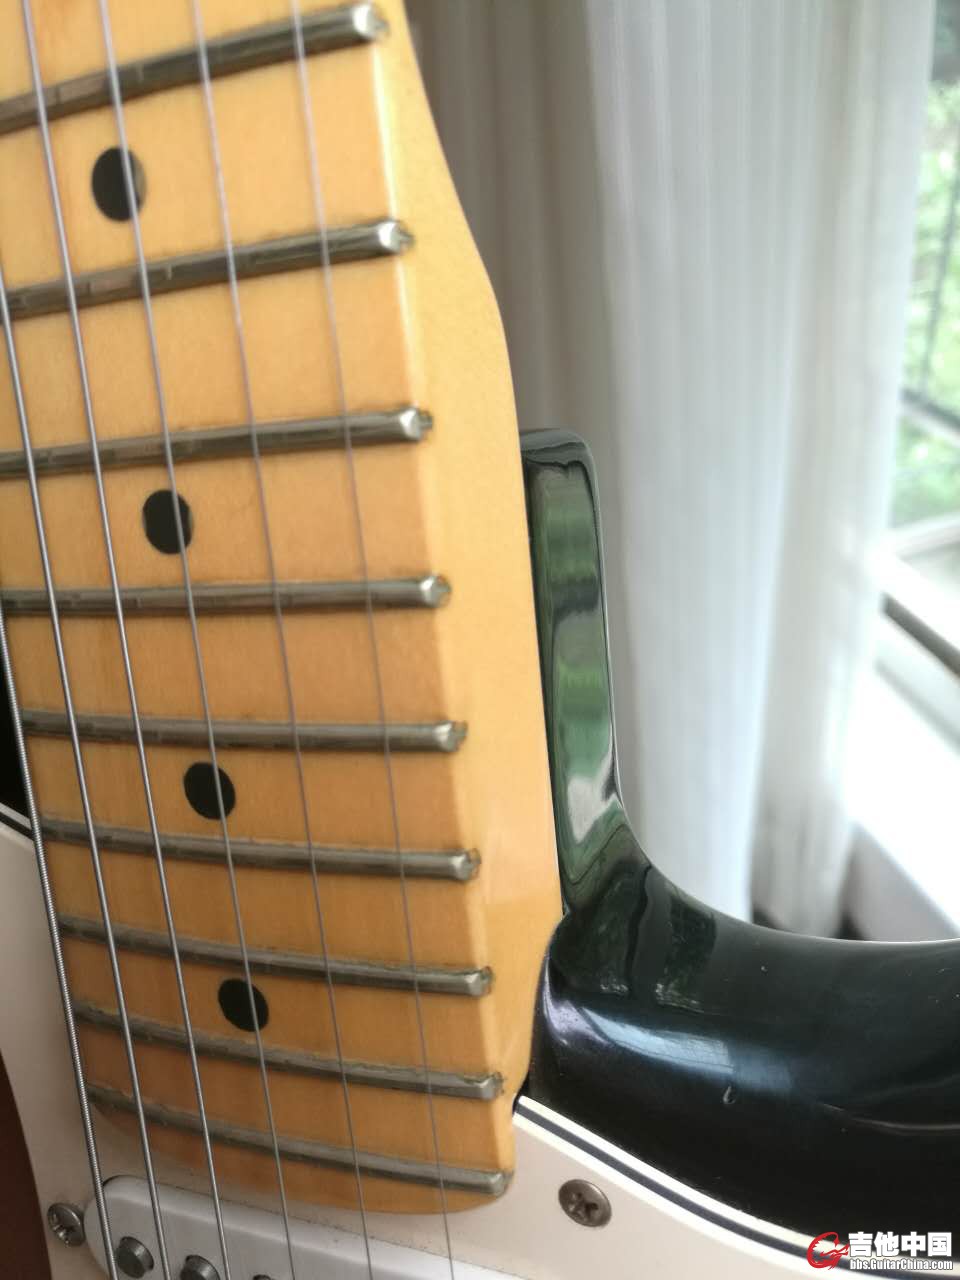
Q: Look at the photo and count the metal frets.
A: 9